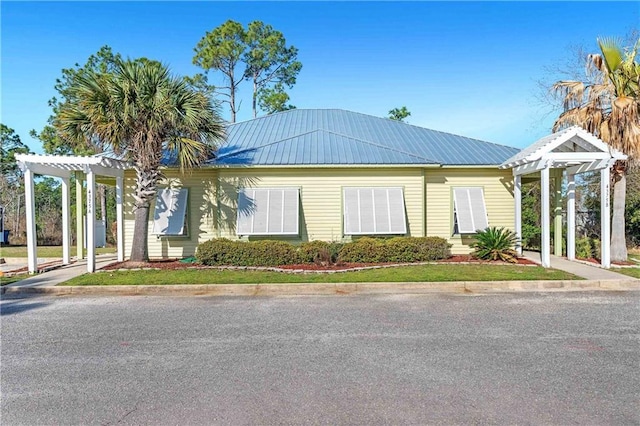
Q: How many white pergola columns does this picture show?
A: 8